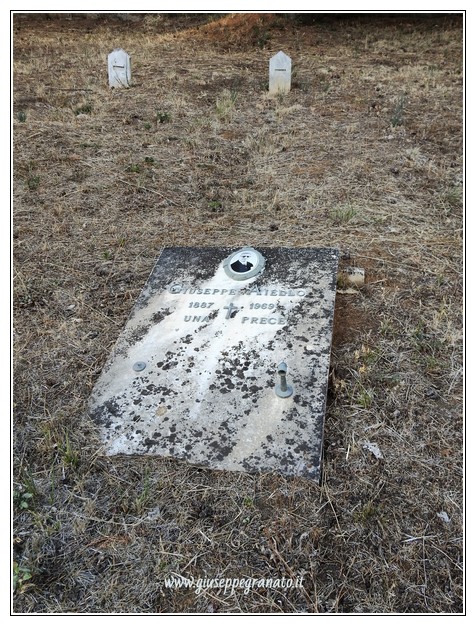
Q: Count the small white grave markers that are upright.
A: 2